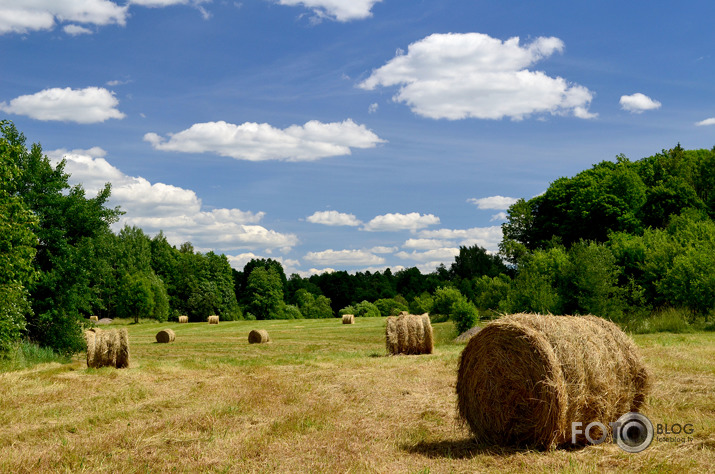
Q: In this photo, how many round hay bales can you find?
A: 9